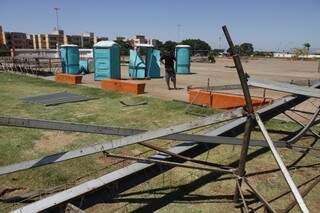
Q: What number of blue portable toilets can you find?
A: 4